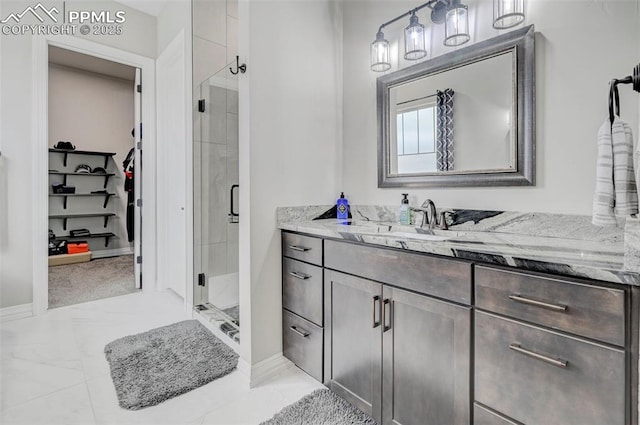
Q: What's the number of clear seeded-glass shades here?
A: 4